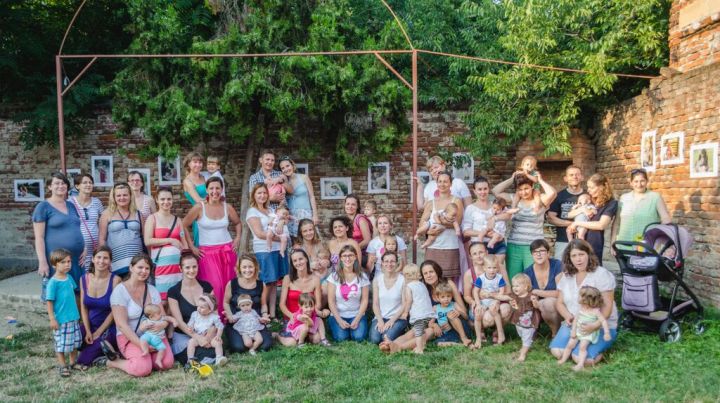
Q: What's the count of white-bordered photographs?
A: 13